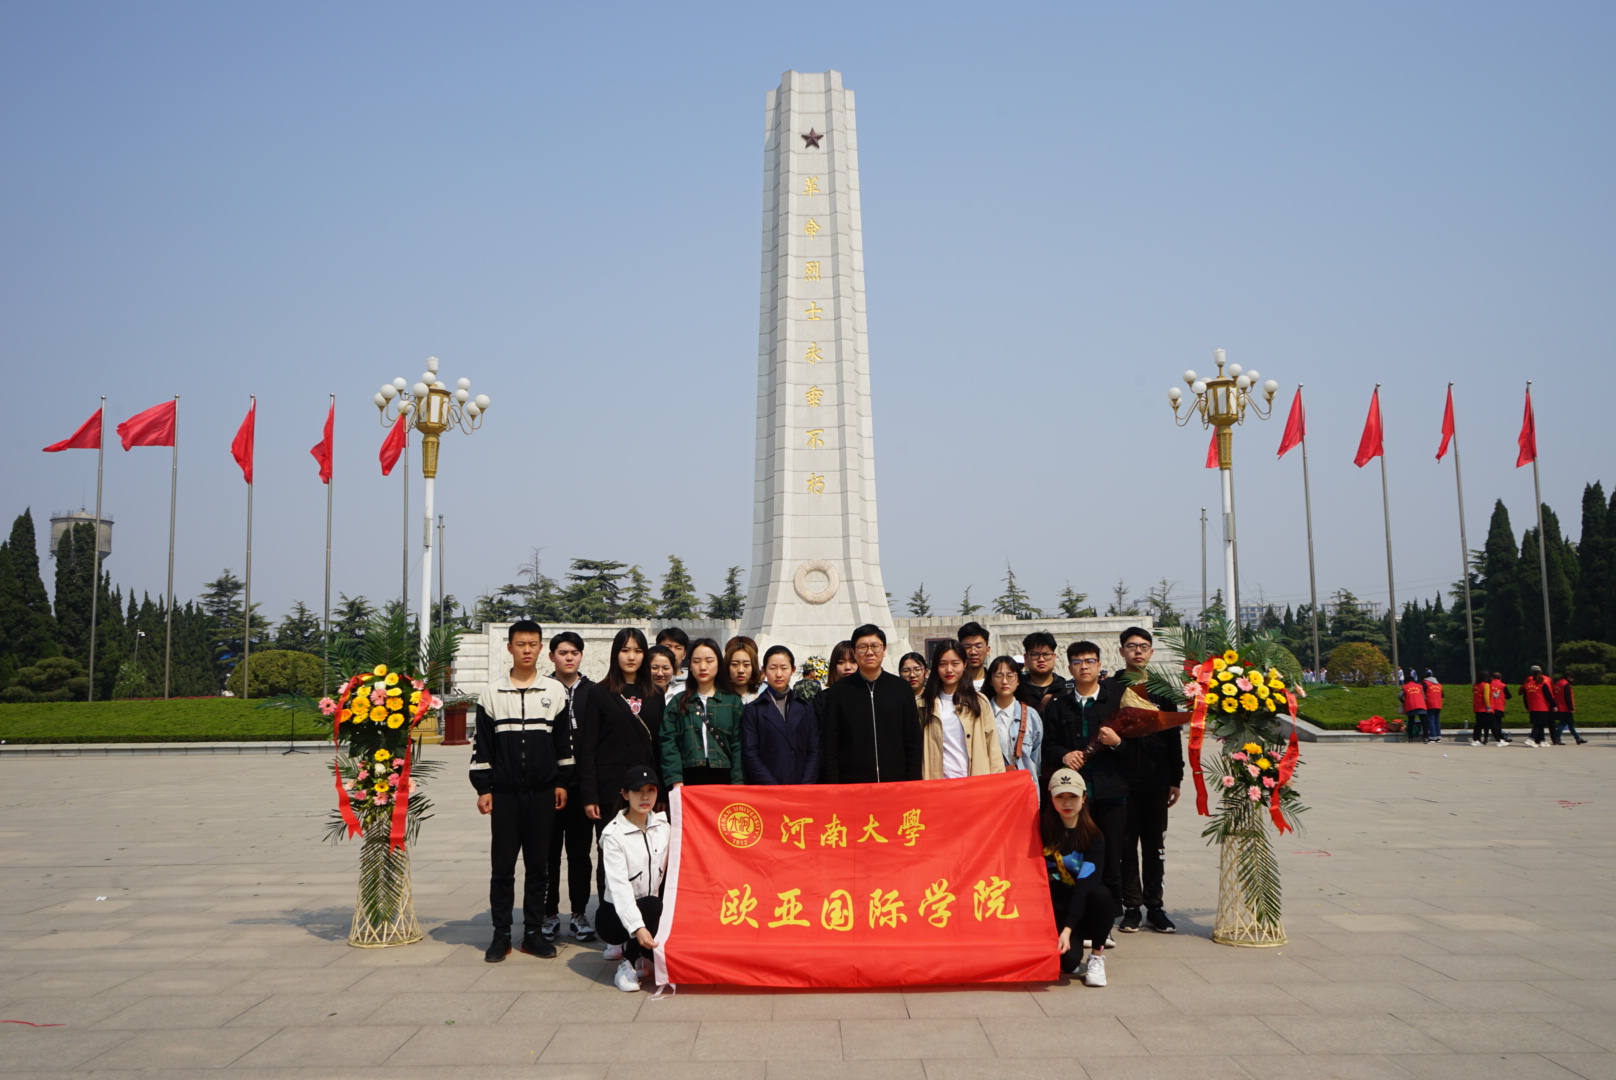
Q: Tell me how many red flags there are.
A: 10